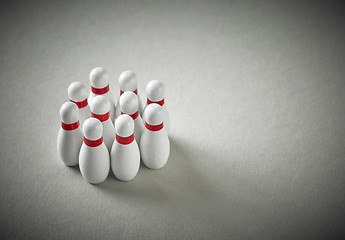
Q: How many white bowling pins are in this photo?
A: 10